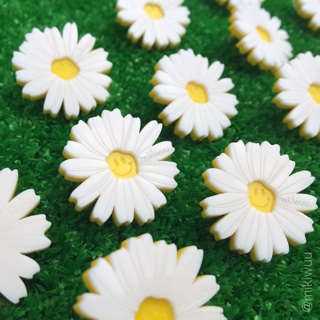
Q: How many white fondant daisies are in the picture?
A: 11